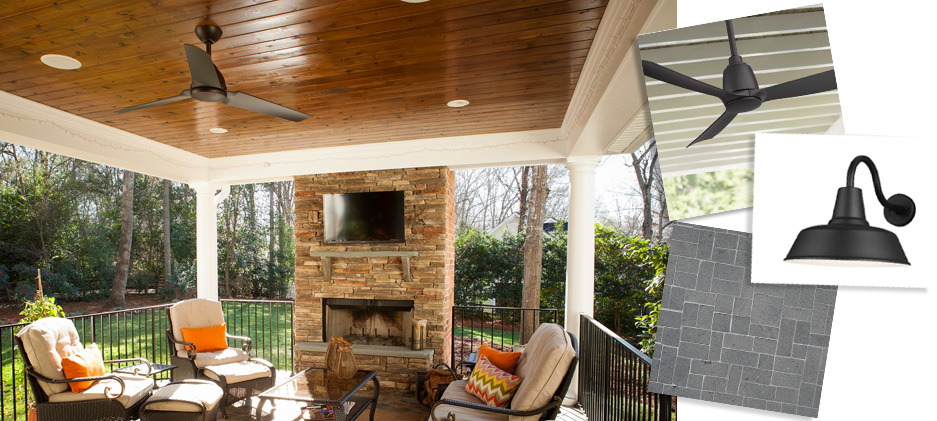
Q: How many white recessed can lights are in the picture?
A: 4